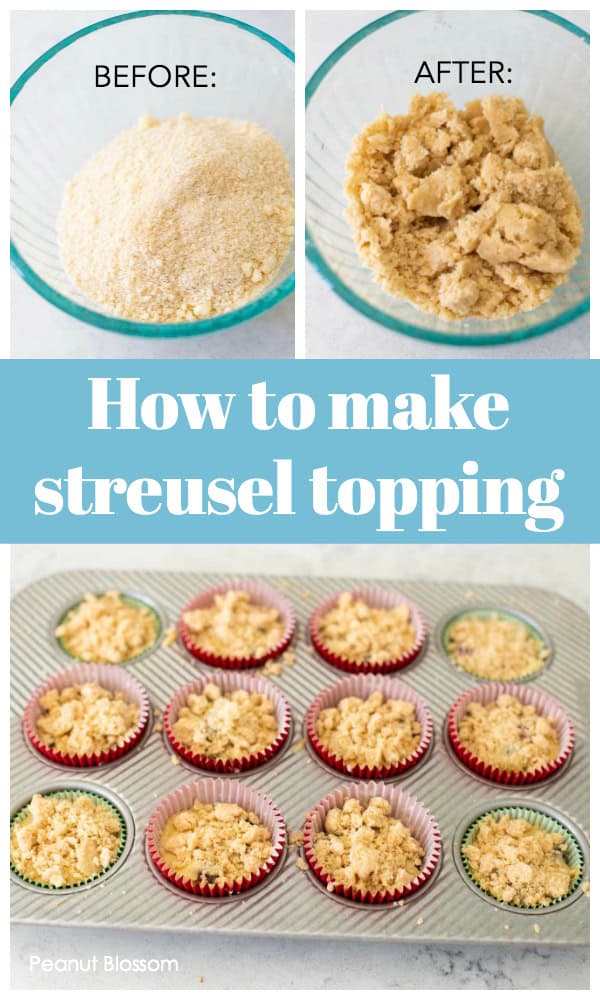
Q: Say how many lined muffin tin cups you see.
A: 12